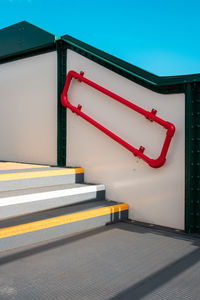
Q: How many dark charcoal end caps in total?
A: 3